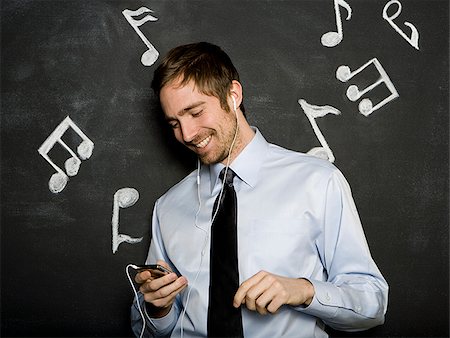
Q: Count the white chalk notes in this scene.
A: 7